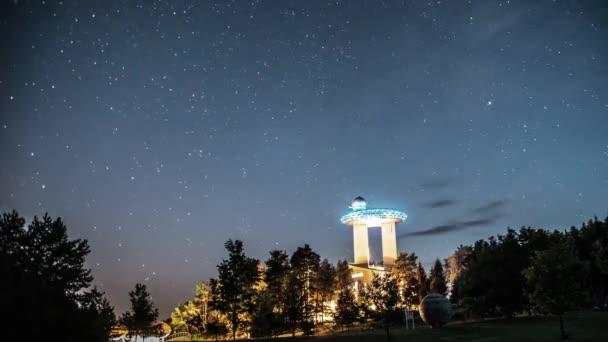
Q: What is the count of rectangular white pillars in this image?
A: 2